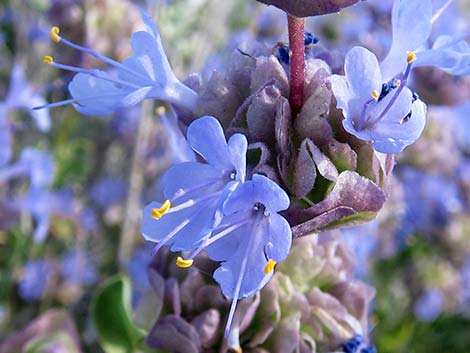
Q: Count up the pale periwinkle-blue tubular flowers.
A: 5